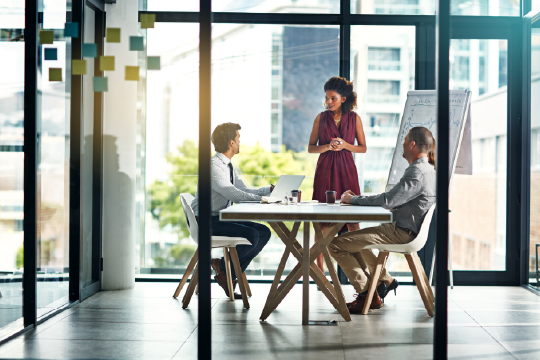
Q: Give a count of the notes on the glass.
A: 13